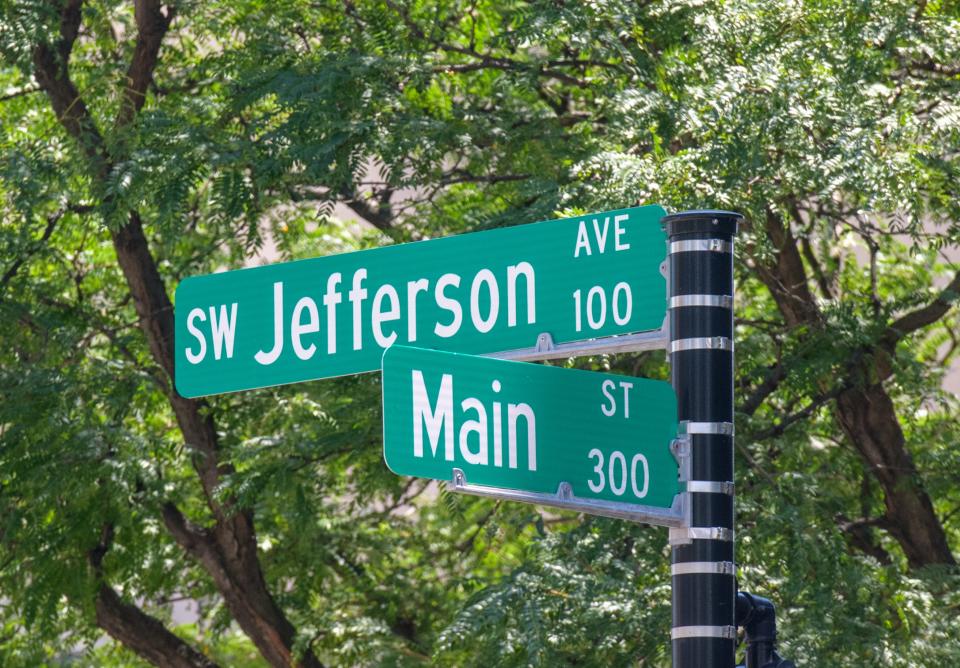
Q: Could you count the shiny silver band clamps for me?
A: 8